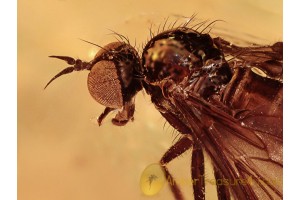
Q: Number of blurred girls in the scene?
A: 0